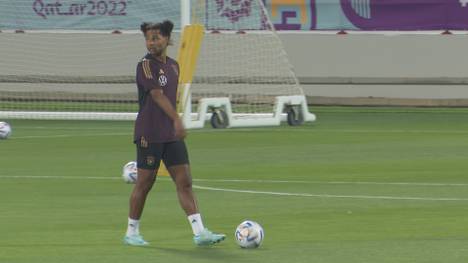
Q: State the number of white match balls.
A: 3